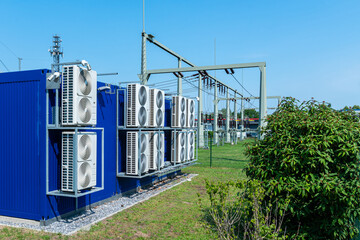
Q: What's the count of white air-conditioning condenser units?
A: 10